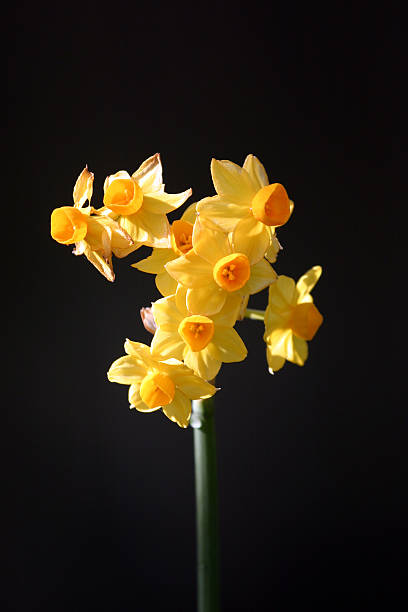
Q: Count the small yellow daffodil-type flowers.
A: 8